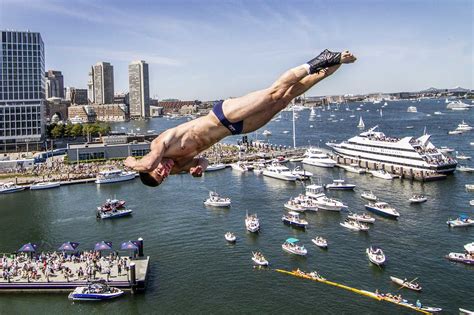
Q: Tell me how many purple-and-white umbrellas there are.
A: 4